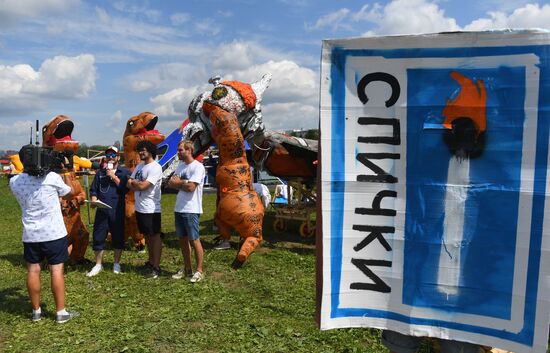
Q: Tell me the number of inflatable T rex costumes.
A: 3